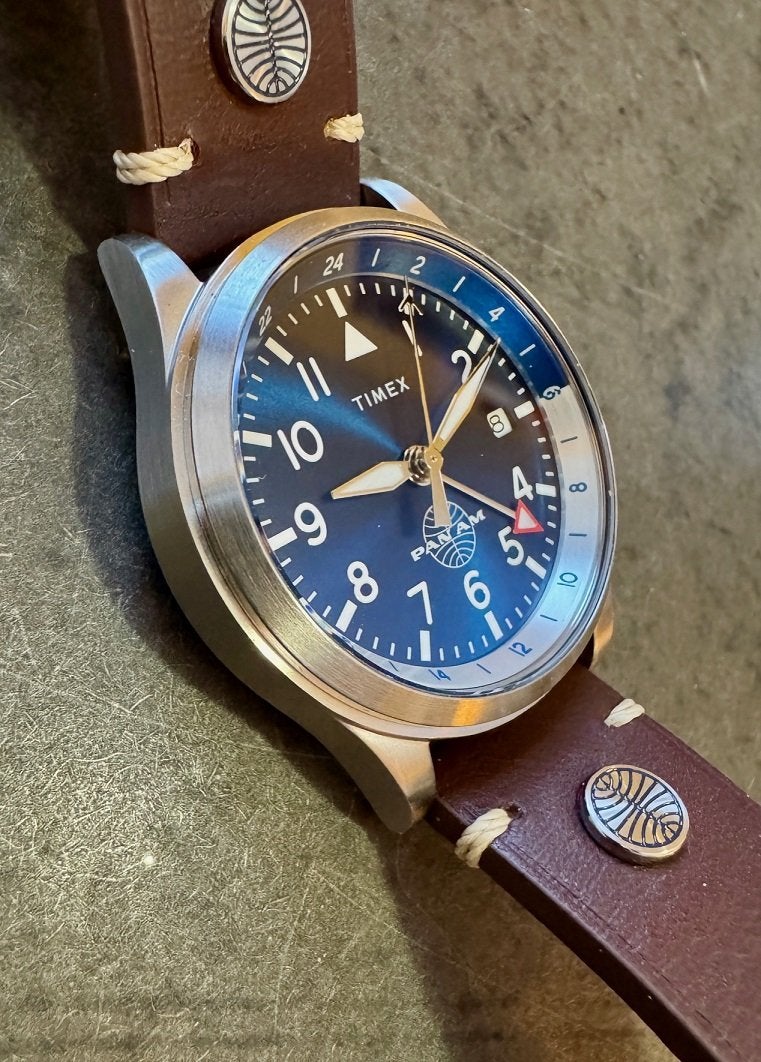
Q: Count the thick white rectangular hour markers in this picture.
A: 12